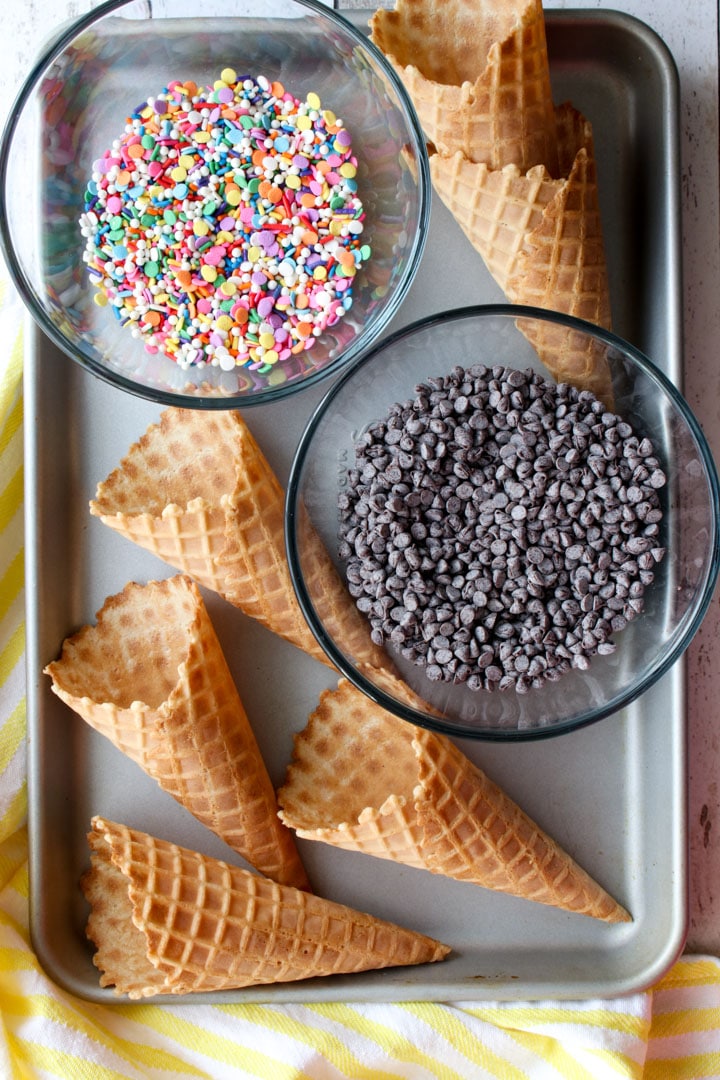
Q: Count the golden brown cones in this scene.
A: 6